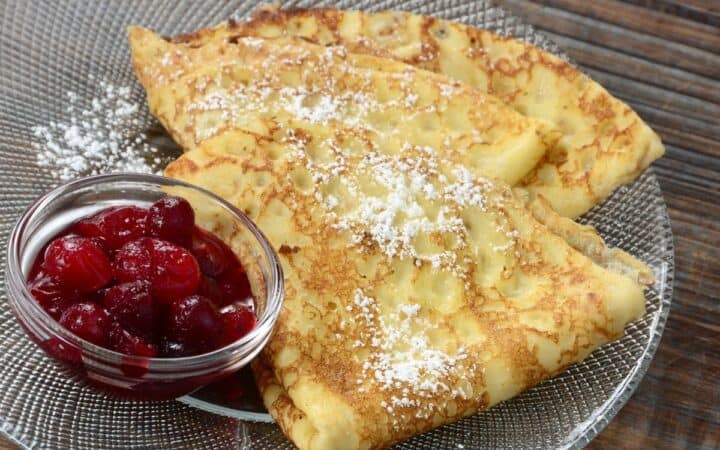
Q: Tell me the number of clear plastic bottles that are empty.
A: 0